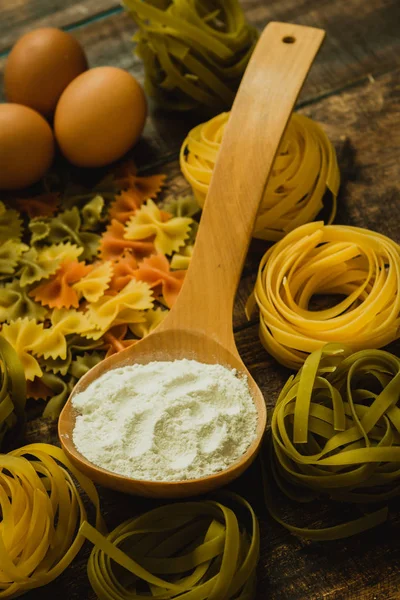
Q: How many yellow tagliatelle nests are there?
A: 3